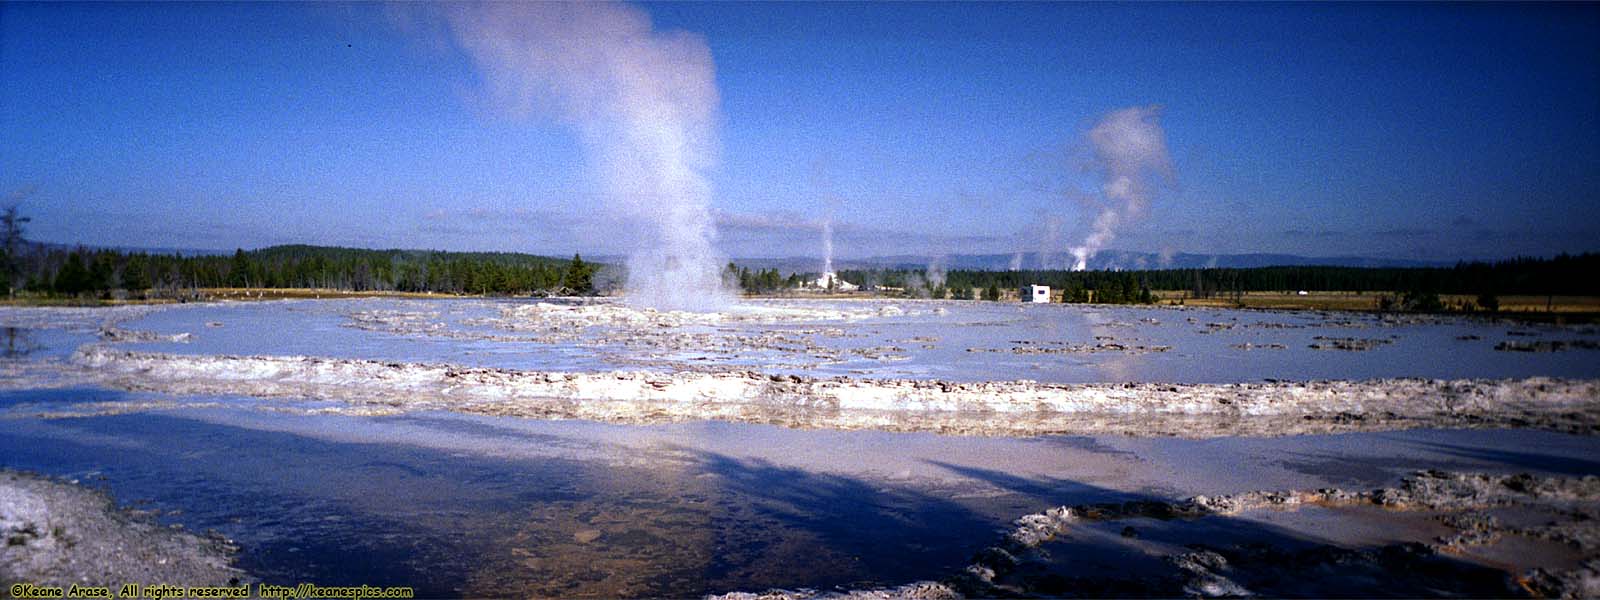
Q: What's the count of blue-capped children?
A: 0